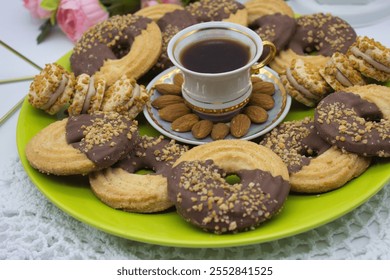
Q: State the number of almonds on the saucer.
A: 12